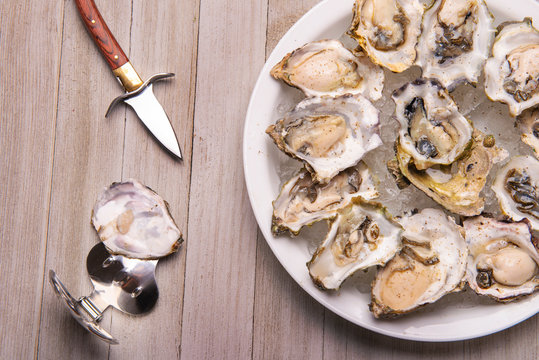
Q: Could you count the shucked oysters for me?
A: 12